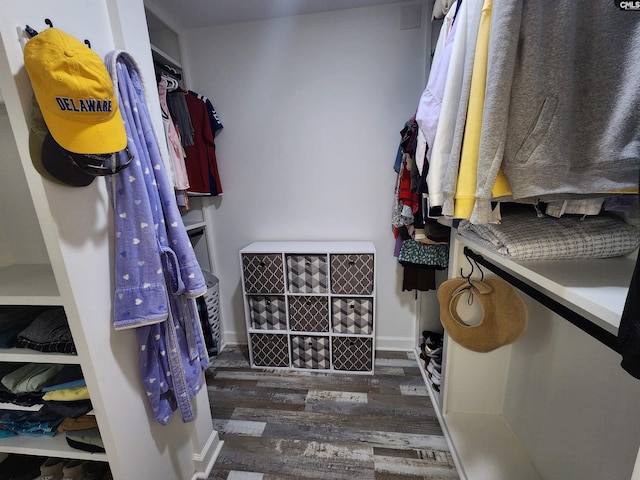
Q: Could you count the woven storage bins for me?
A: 9